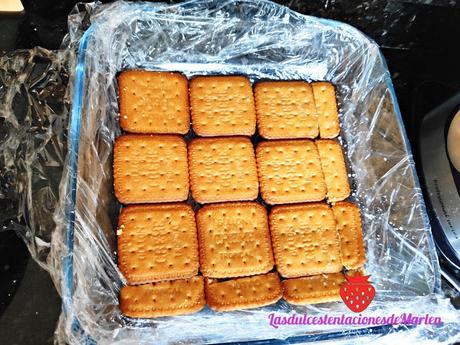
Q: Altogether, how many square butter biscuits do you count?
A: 9